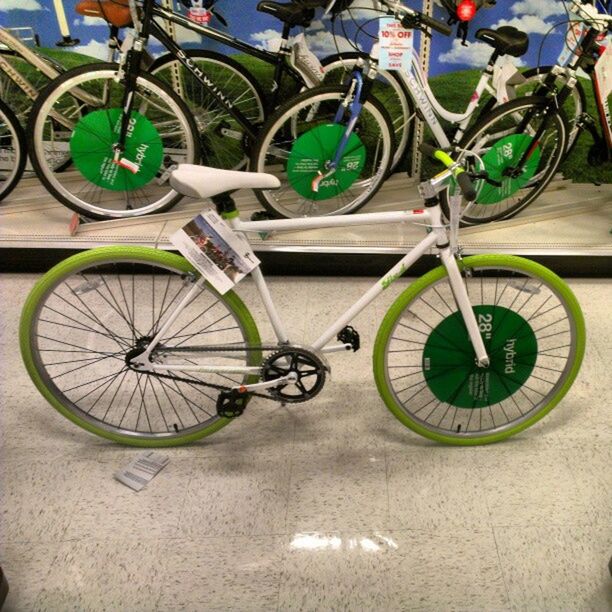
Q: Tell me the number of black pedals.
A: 2